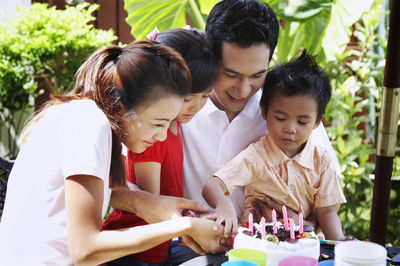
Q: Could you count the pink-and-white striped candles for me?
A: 6